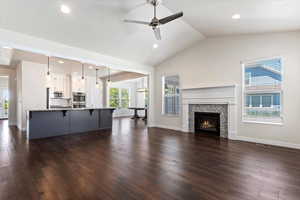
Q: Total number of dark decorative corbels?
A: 4